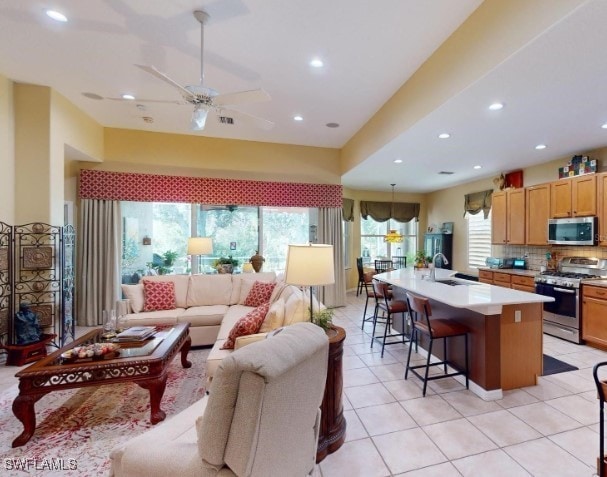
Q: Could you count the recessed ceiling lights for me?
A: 10